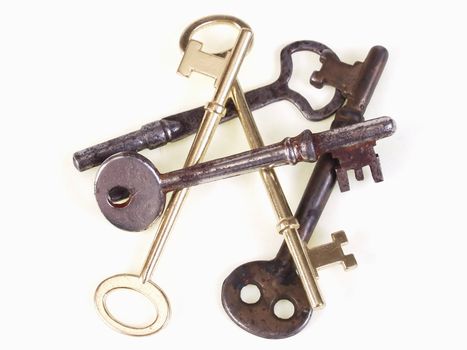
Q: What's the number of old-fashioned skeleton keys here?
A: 5